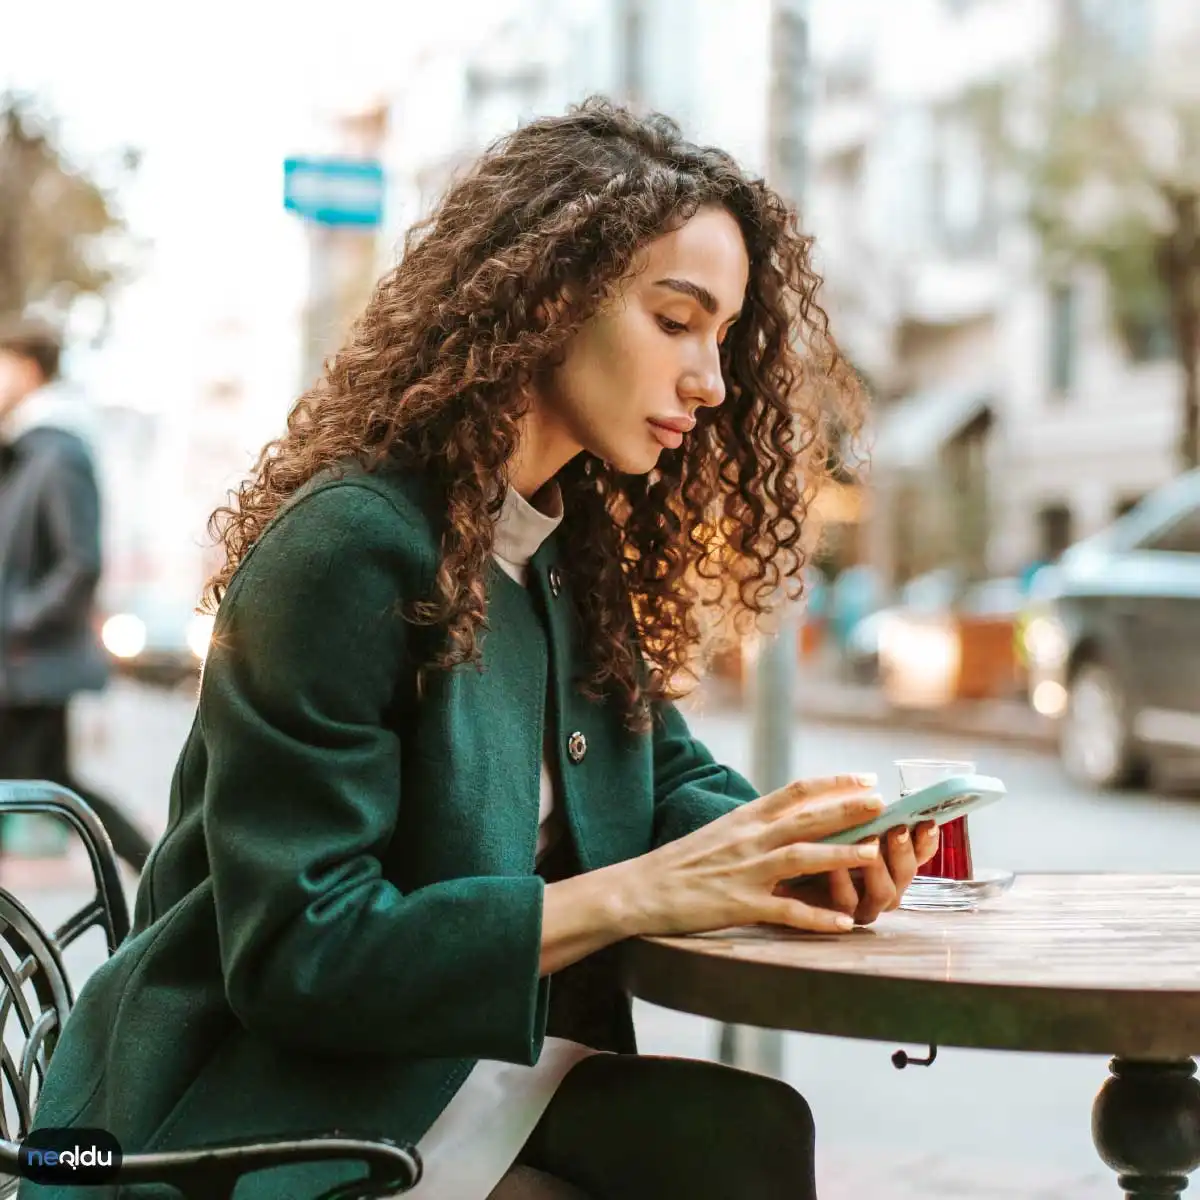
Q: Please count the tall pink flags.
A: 0